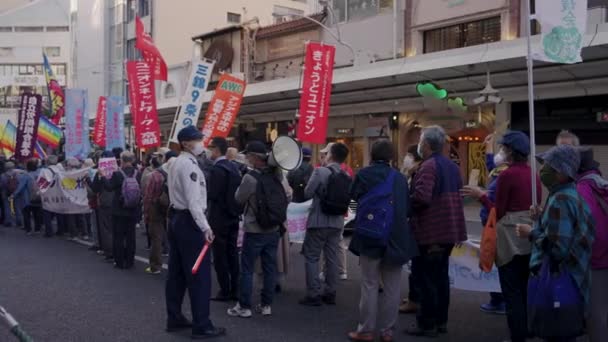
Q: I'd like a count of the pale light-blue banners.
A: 2